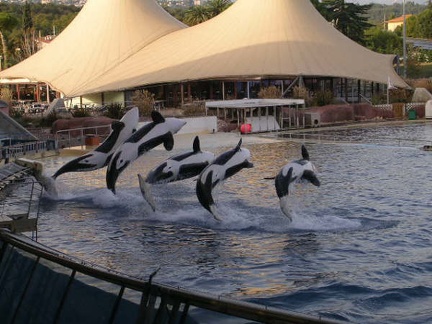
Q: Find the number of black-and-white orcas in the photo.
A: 5